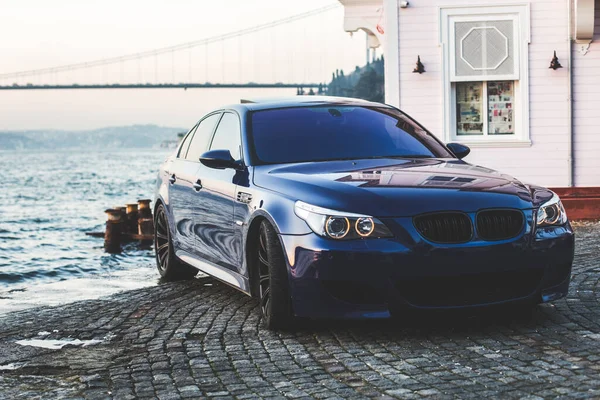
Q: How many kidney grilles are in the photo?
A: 2